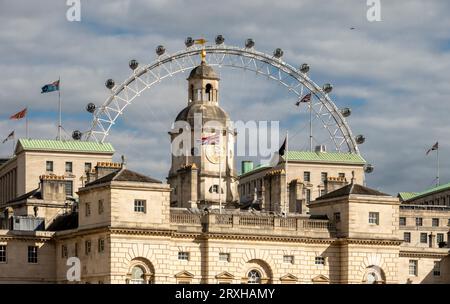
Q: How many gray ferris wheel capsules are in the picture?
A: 14